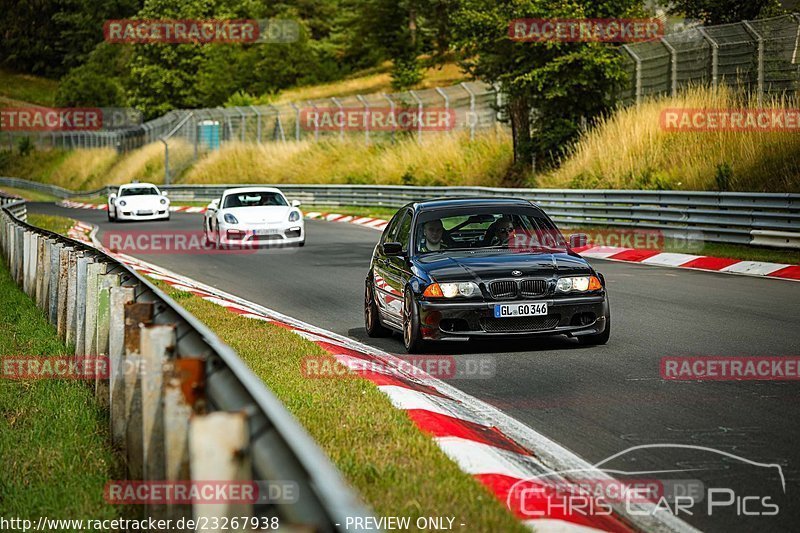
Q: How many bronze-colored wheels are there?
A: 2